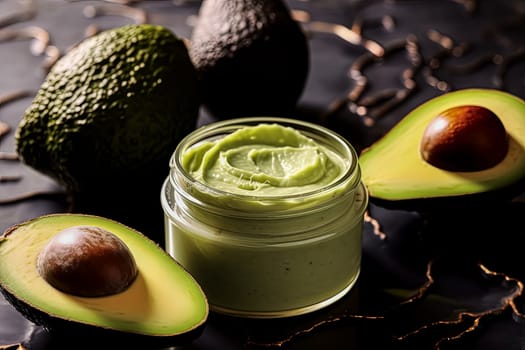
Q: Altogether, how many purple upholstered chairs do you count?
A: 0